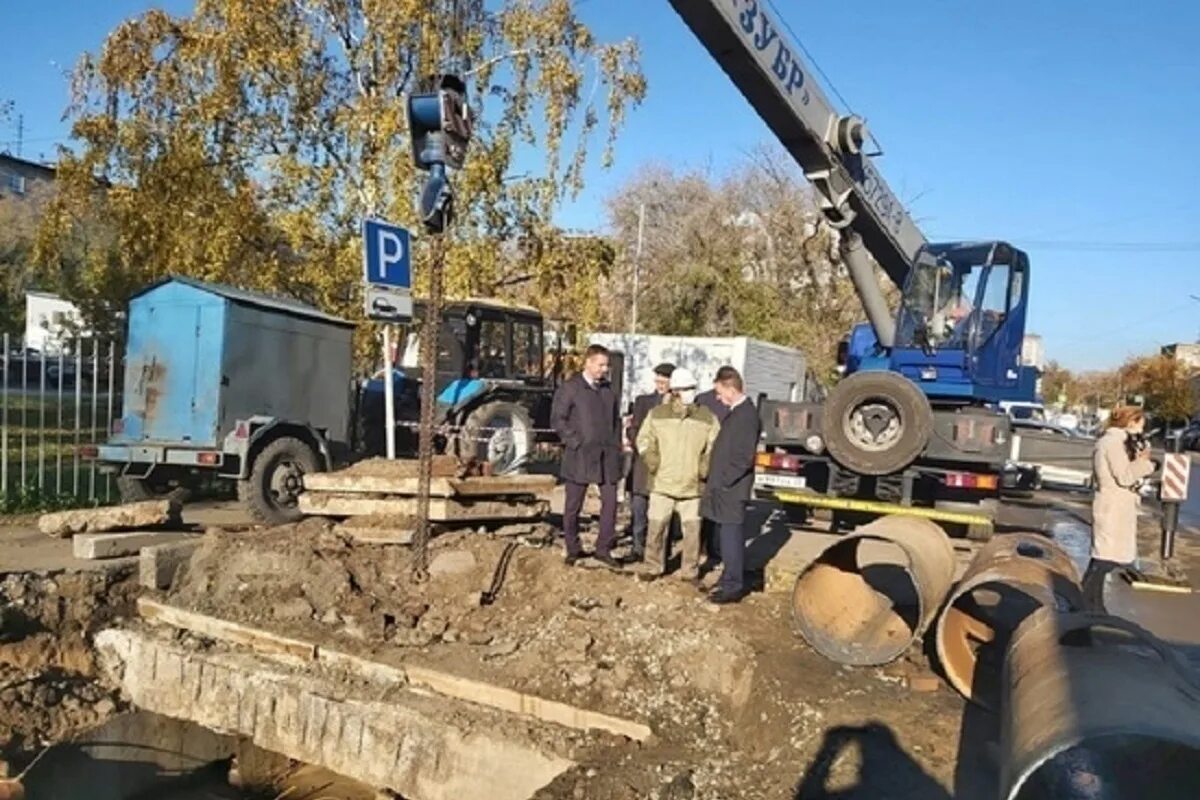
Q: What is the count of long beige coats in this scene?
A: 1